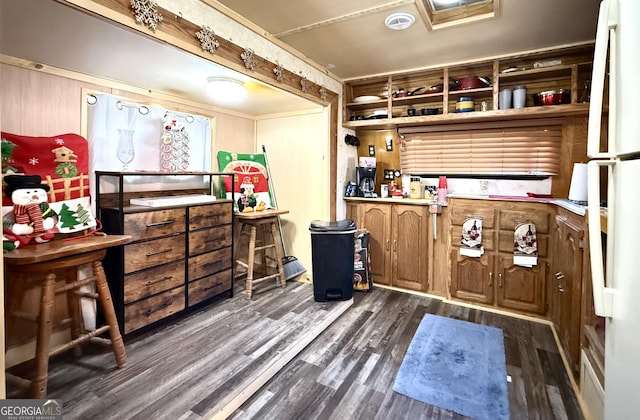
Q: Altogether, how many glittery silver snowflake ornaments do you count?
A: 6